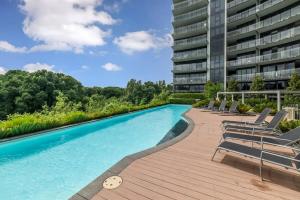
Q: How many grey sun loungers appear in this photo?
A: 7